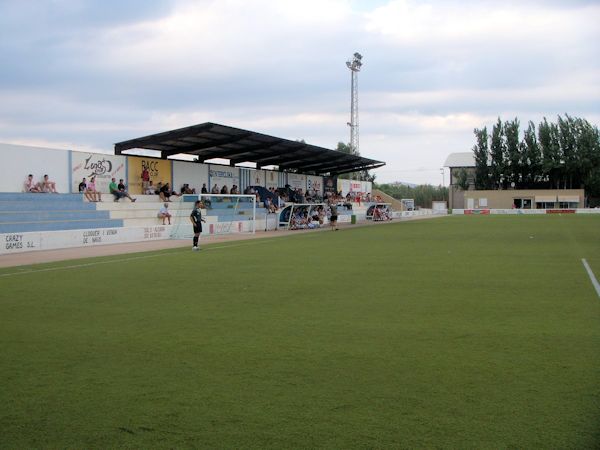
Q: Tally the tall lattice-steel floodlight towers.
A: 1